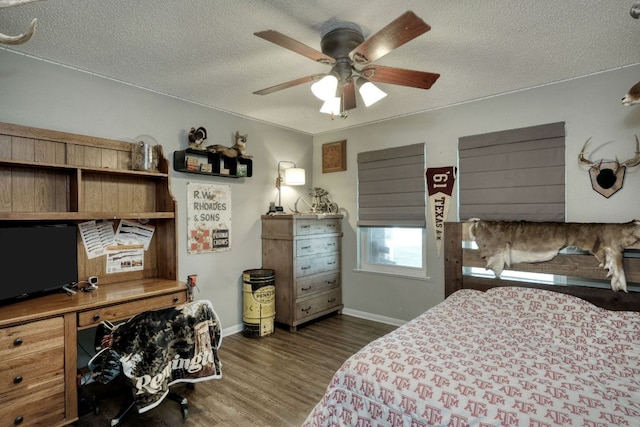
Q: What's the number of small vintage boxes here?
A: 4